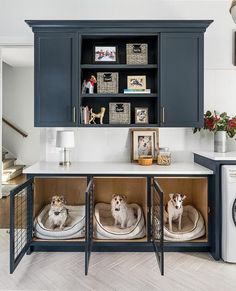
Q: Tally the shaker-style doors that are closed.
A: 2